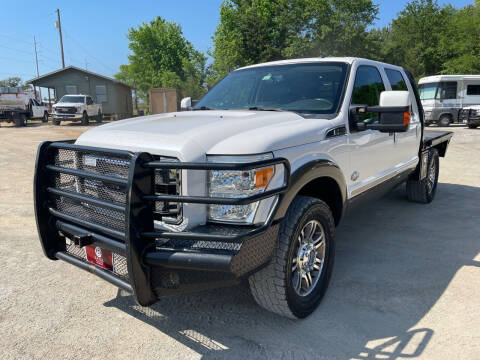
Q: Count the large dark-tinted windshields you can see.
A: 1